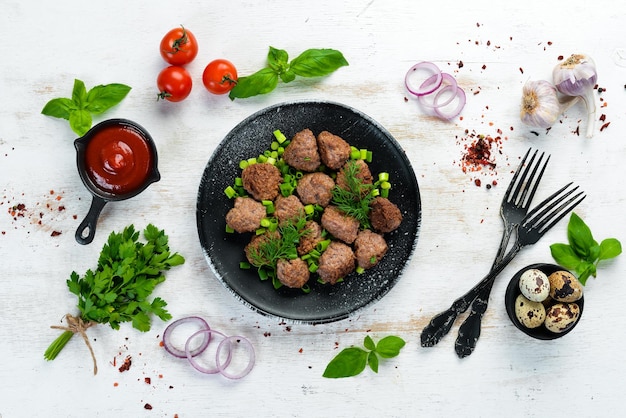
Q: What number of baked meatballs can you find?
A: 14